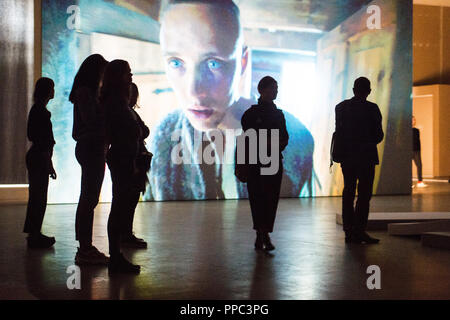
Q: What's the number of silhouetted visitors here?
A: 6